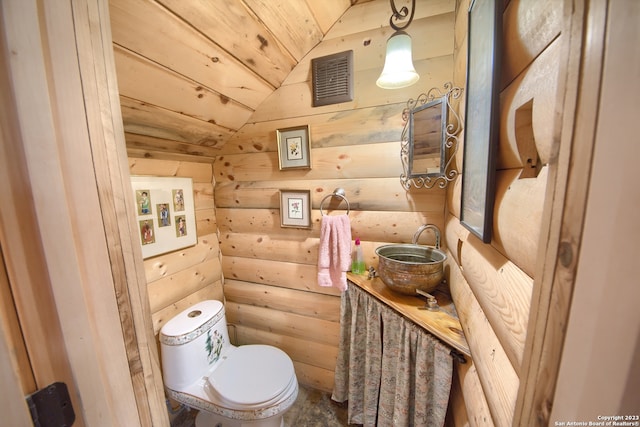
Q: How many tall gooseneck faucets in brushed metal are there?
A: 1